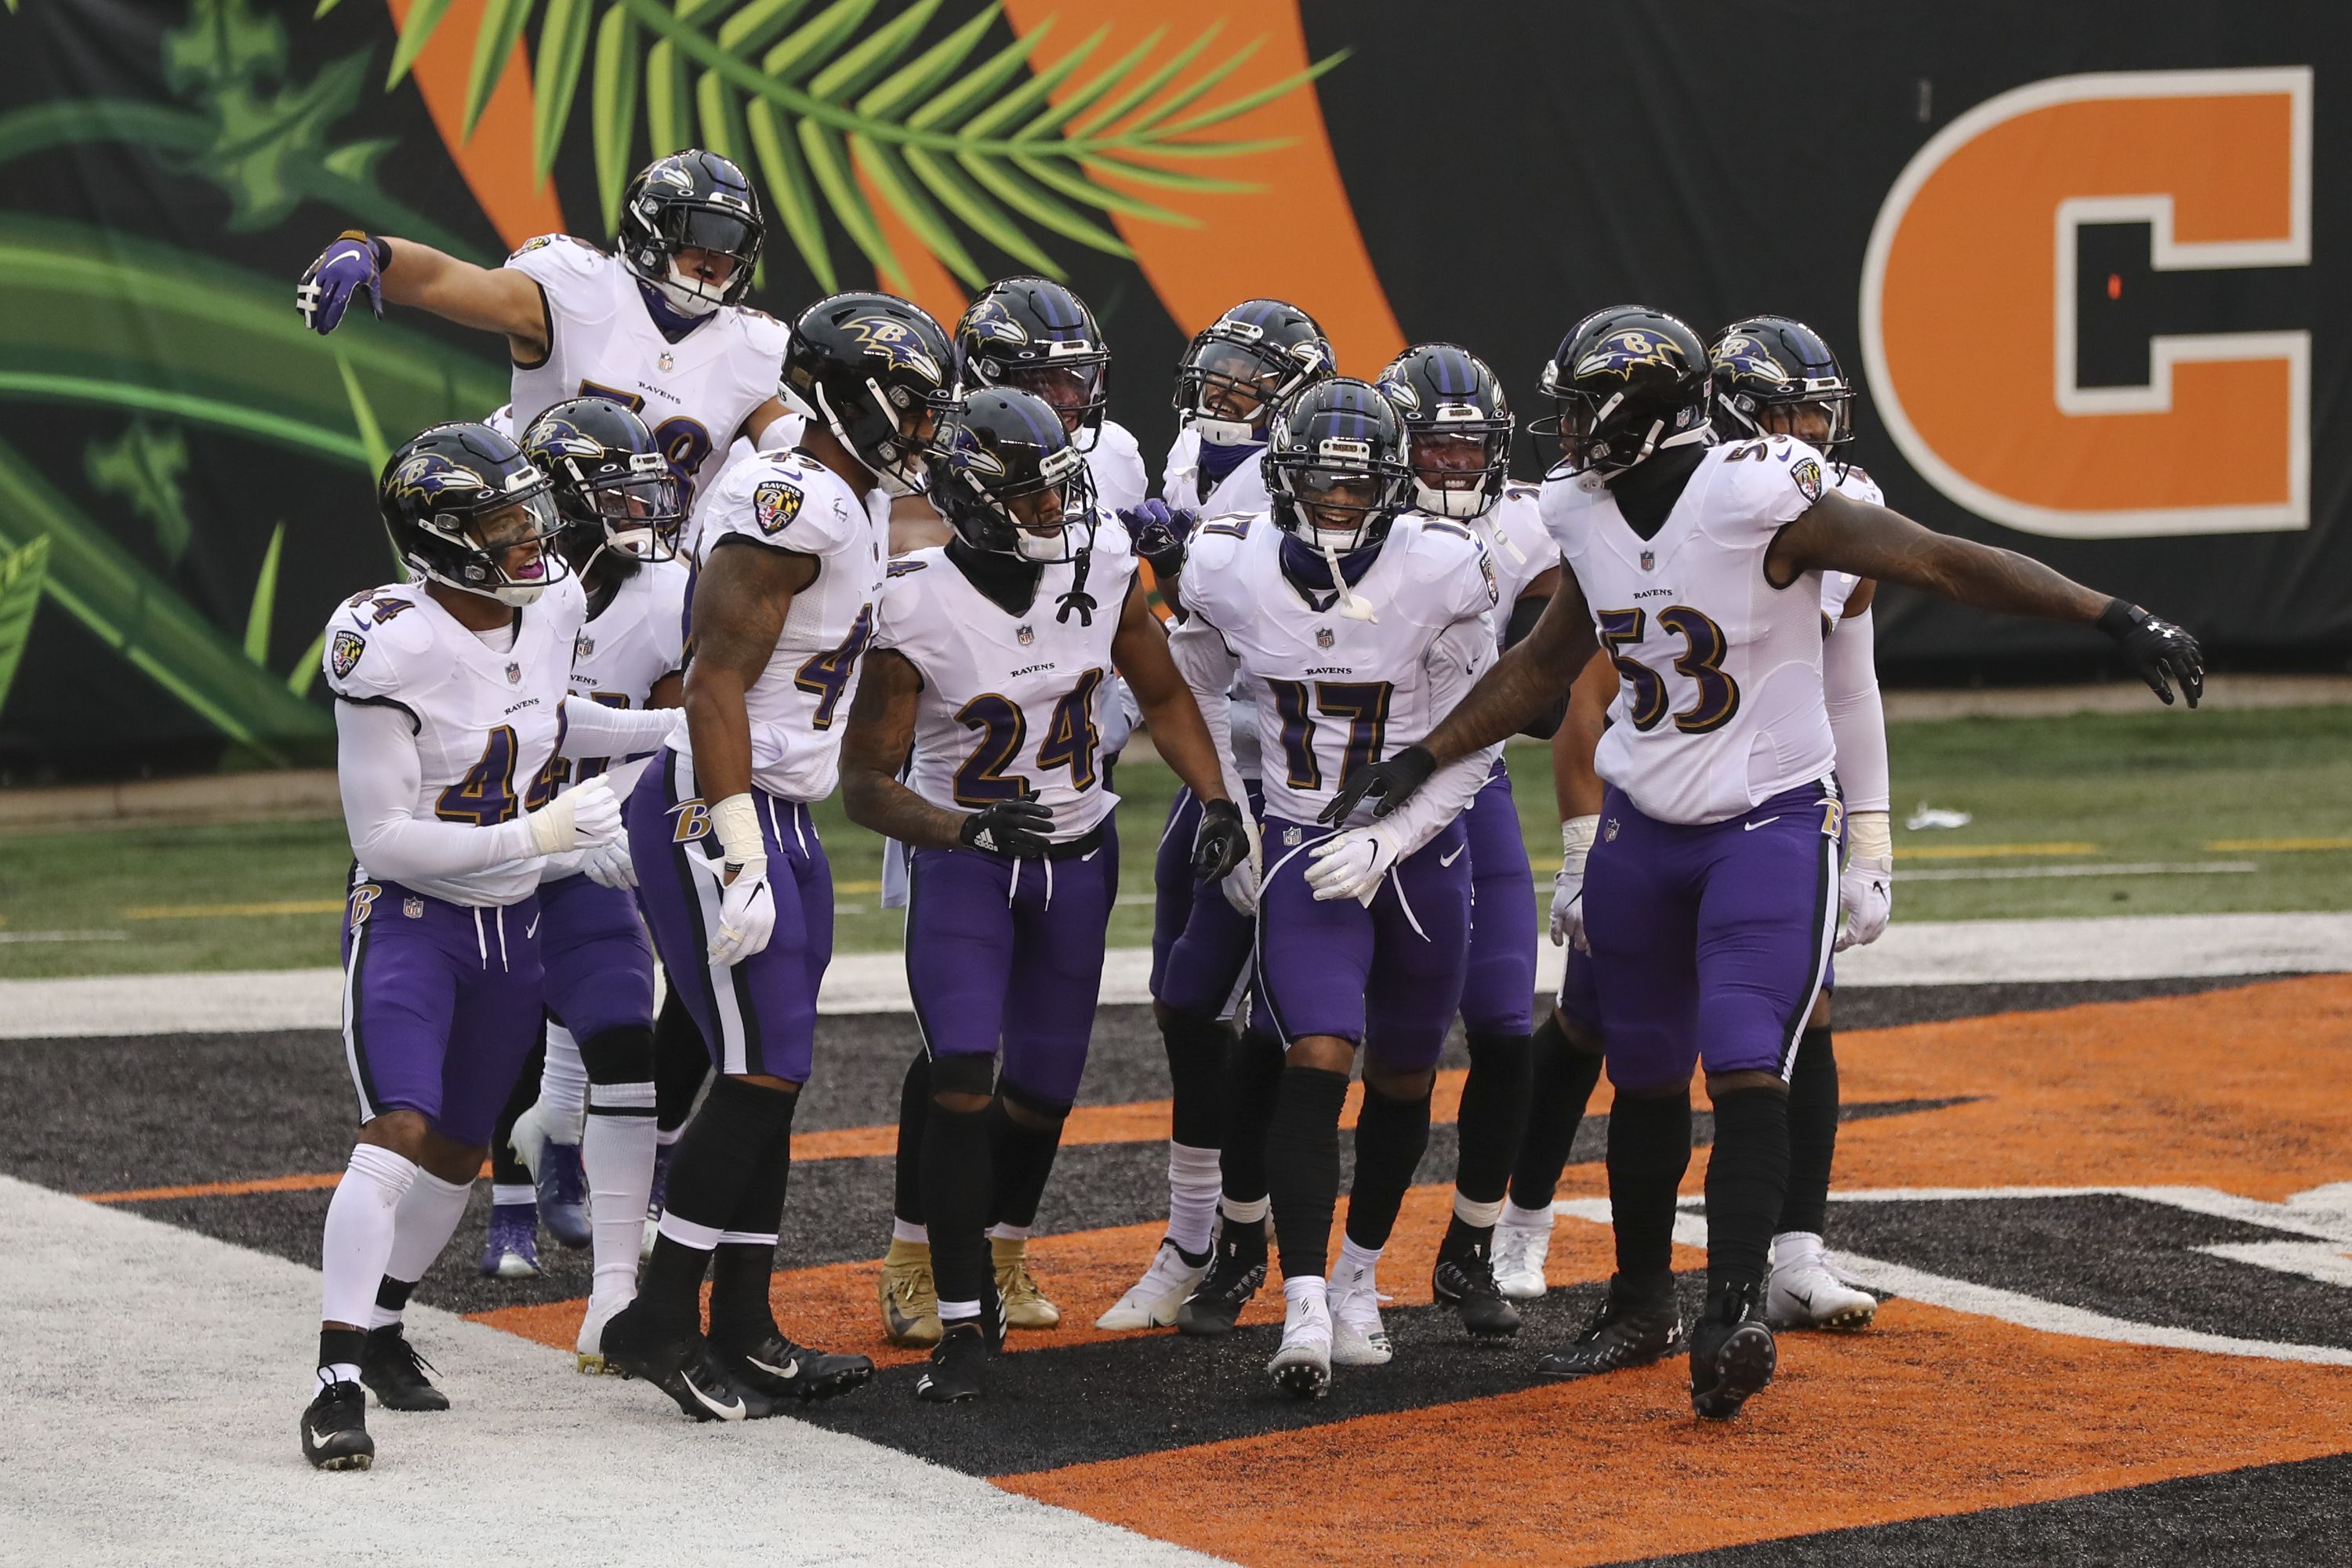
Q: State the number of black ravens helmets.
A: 11